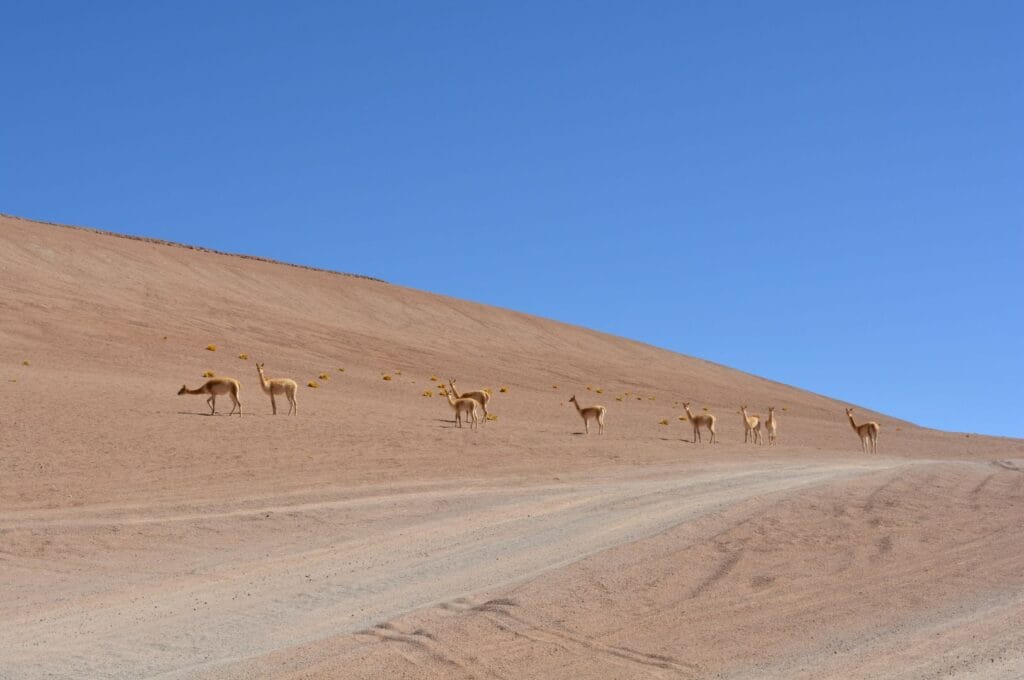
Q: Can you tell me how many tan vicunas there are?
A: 9